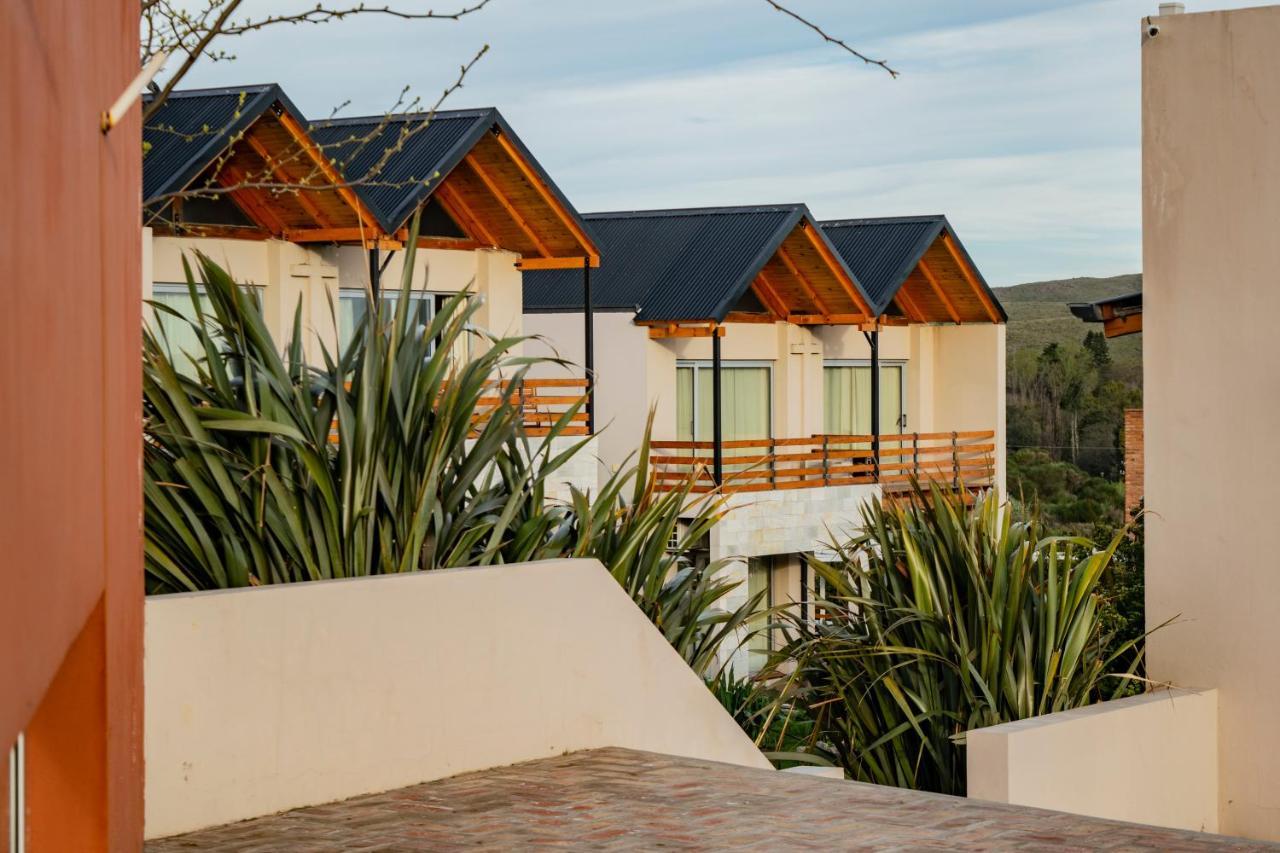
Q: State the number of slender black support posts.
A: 4